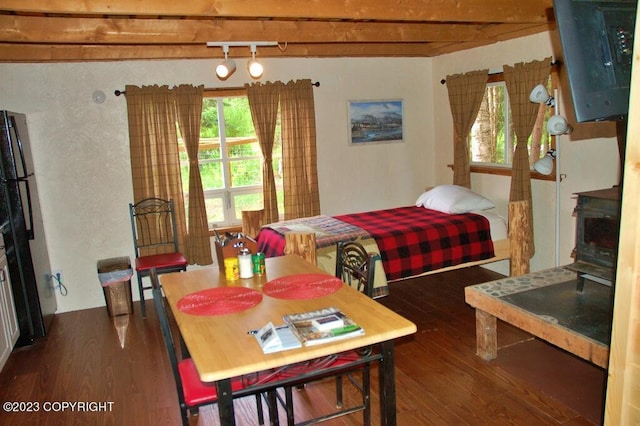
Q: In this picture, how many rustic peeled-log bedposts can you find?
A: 3